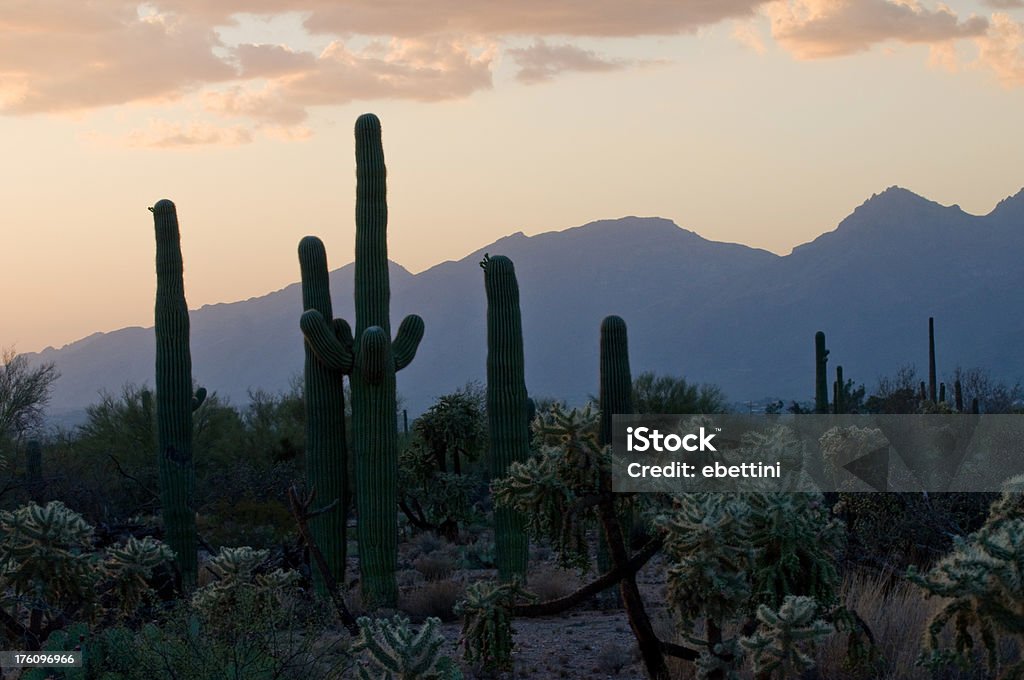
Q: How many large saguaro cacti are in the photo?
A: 5